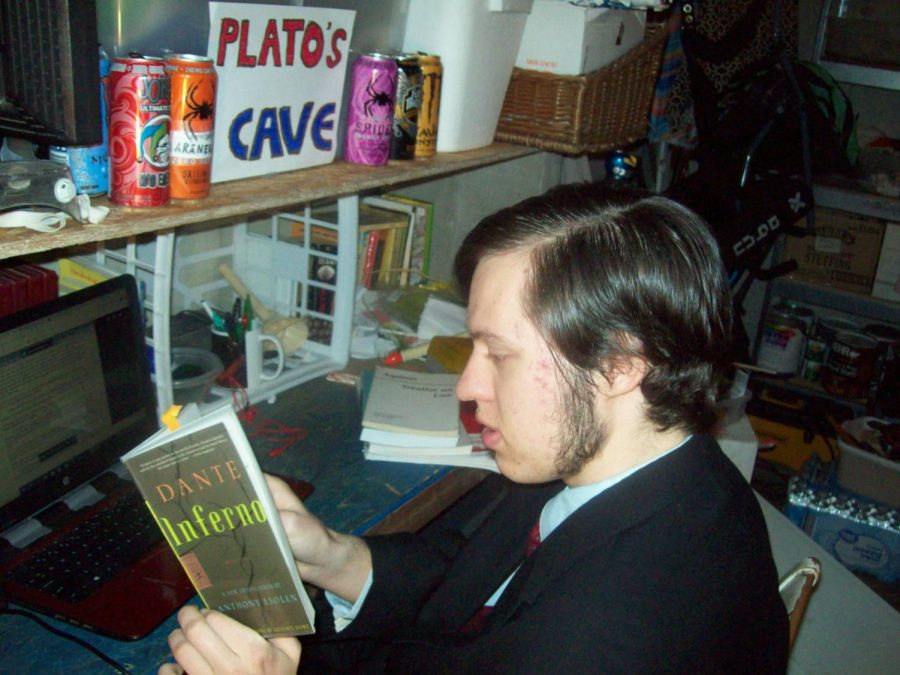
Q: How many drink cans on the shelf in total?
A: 6